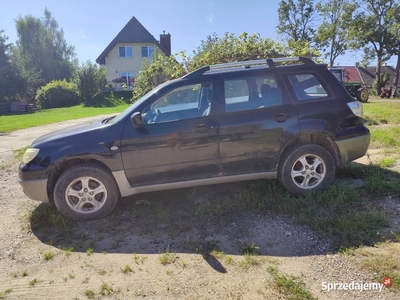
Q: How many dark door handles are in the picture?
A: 2